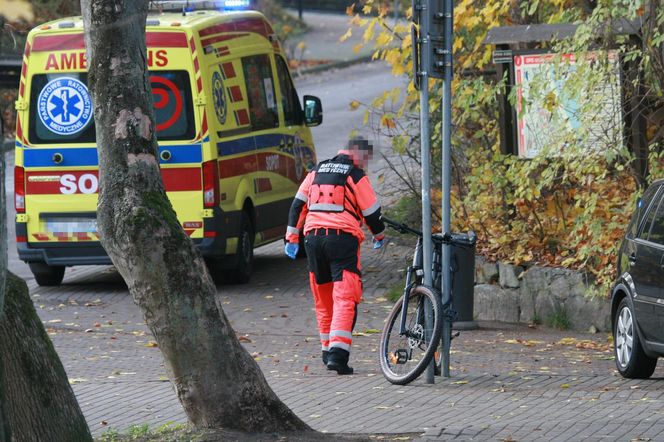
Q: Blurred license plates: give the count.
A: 1